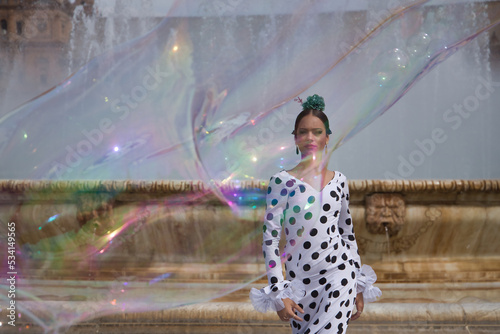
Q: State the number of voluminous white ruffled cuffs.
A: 2